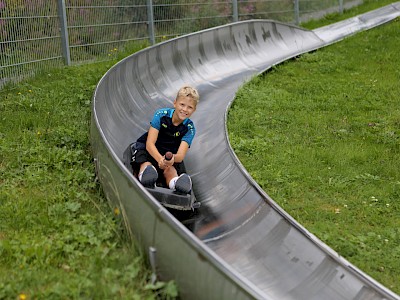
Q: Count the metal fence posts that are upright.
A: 5